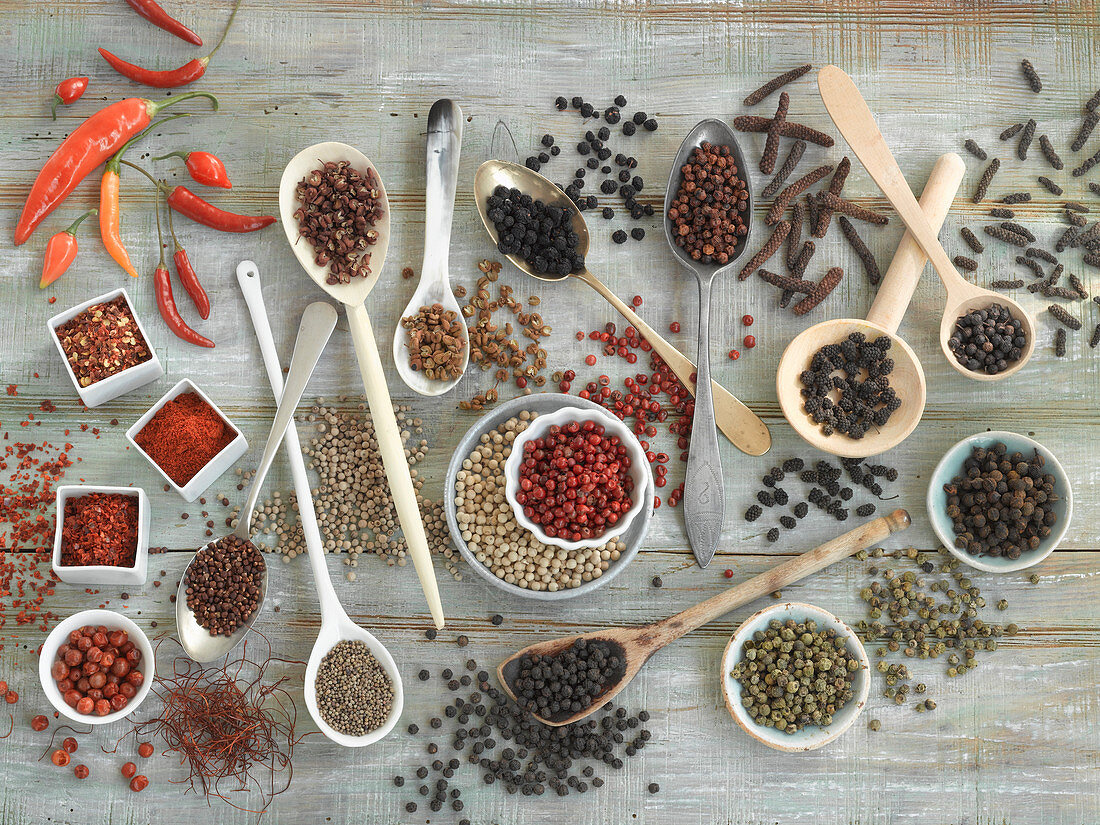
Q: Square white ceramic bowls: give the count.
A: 3